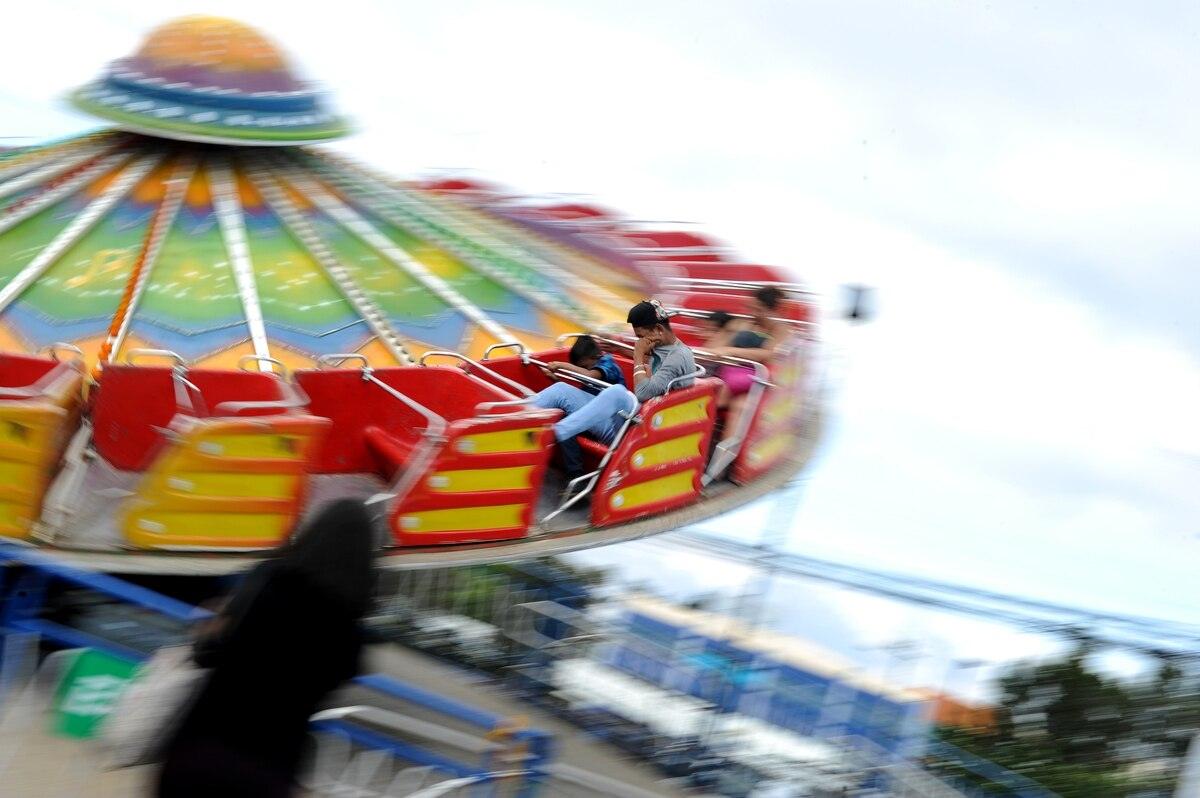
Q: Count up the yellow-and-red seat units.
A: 5